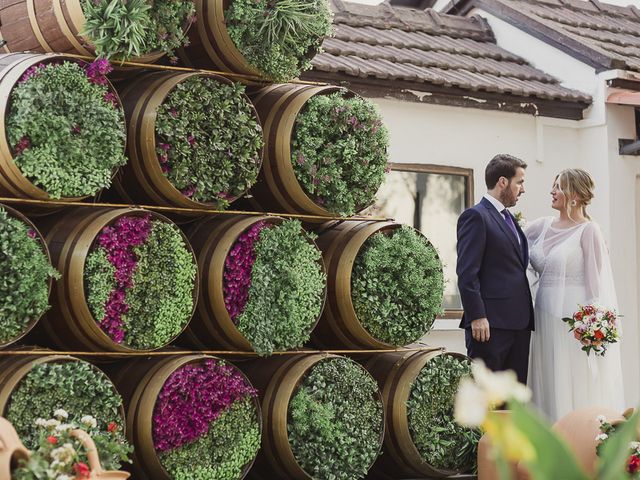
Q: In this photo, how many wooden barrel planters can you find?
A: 13